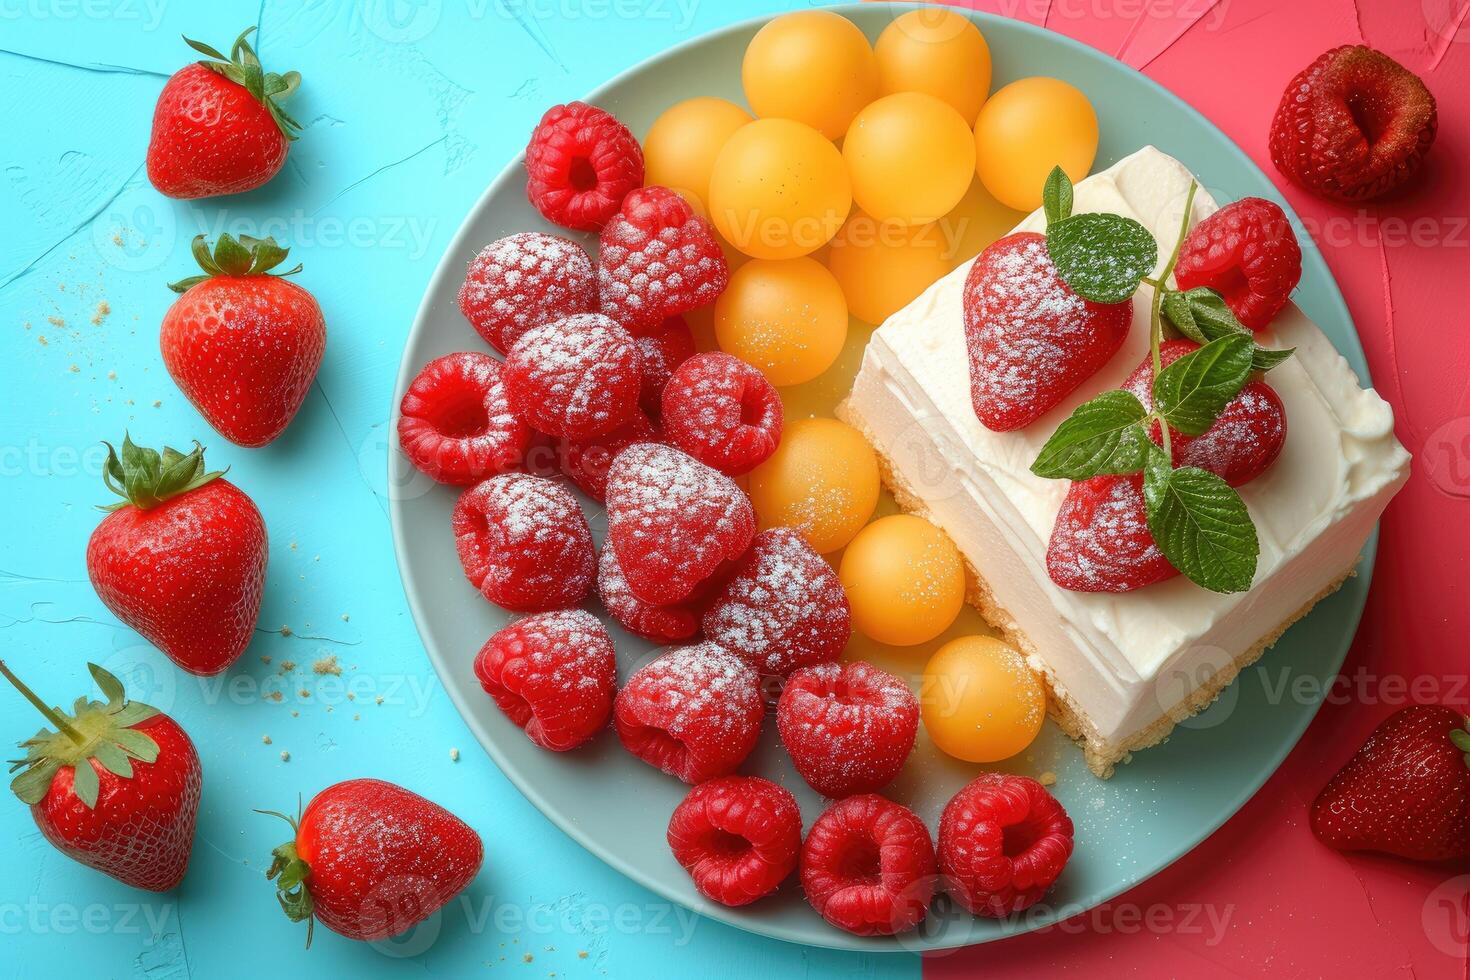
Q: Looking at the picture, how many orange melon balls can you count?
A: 11